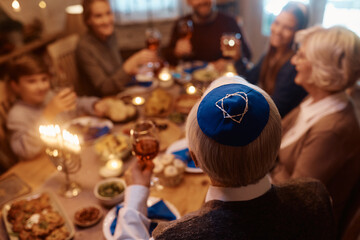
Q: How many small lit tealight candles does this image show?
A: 5